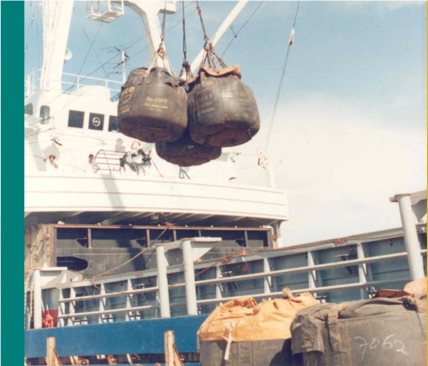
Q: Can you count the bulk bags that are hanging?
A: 3